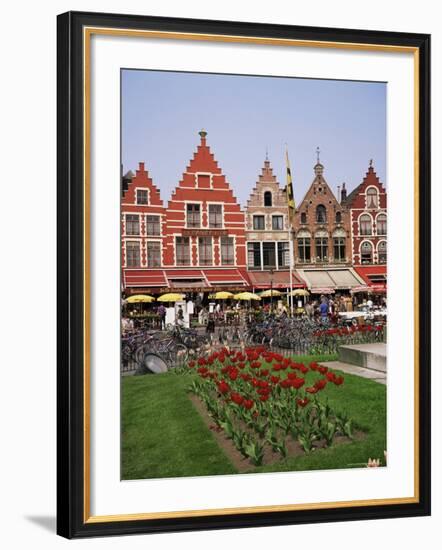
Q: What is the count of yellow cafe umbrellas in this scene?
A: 6